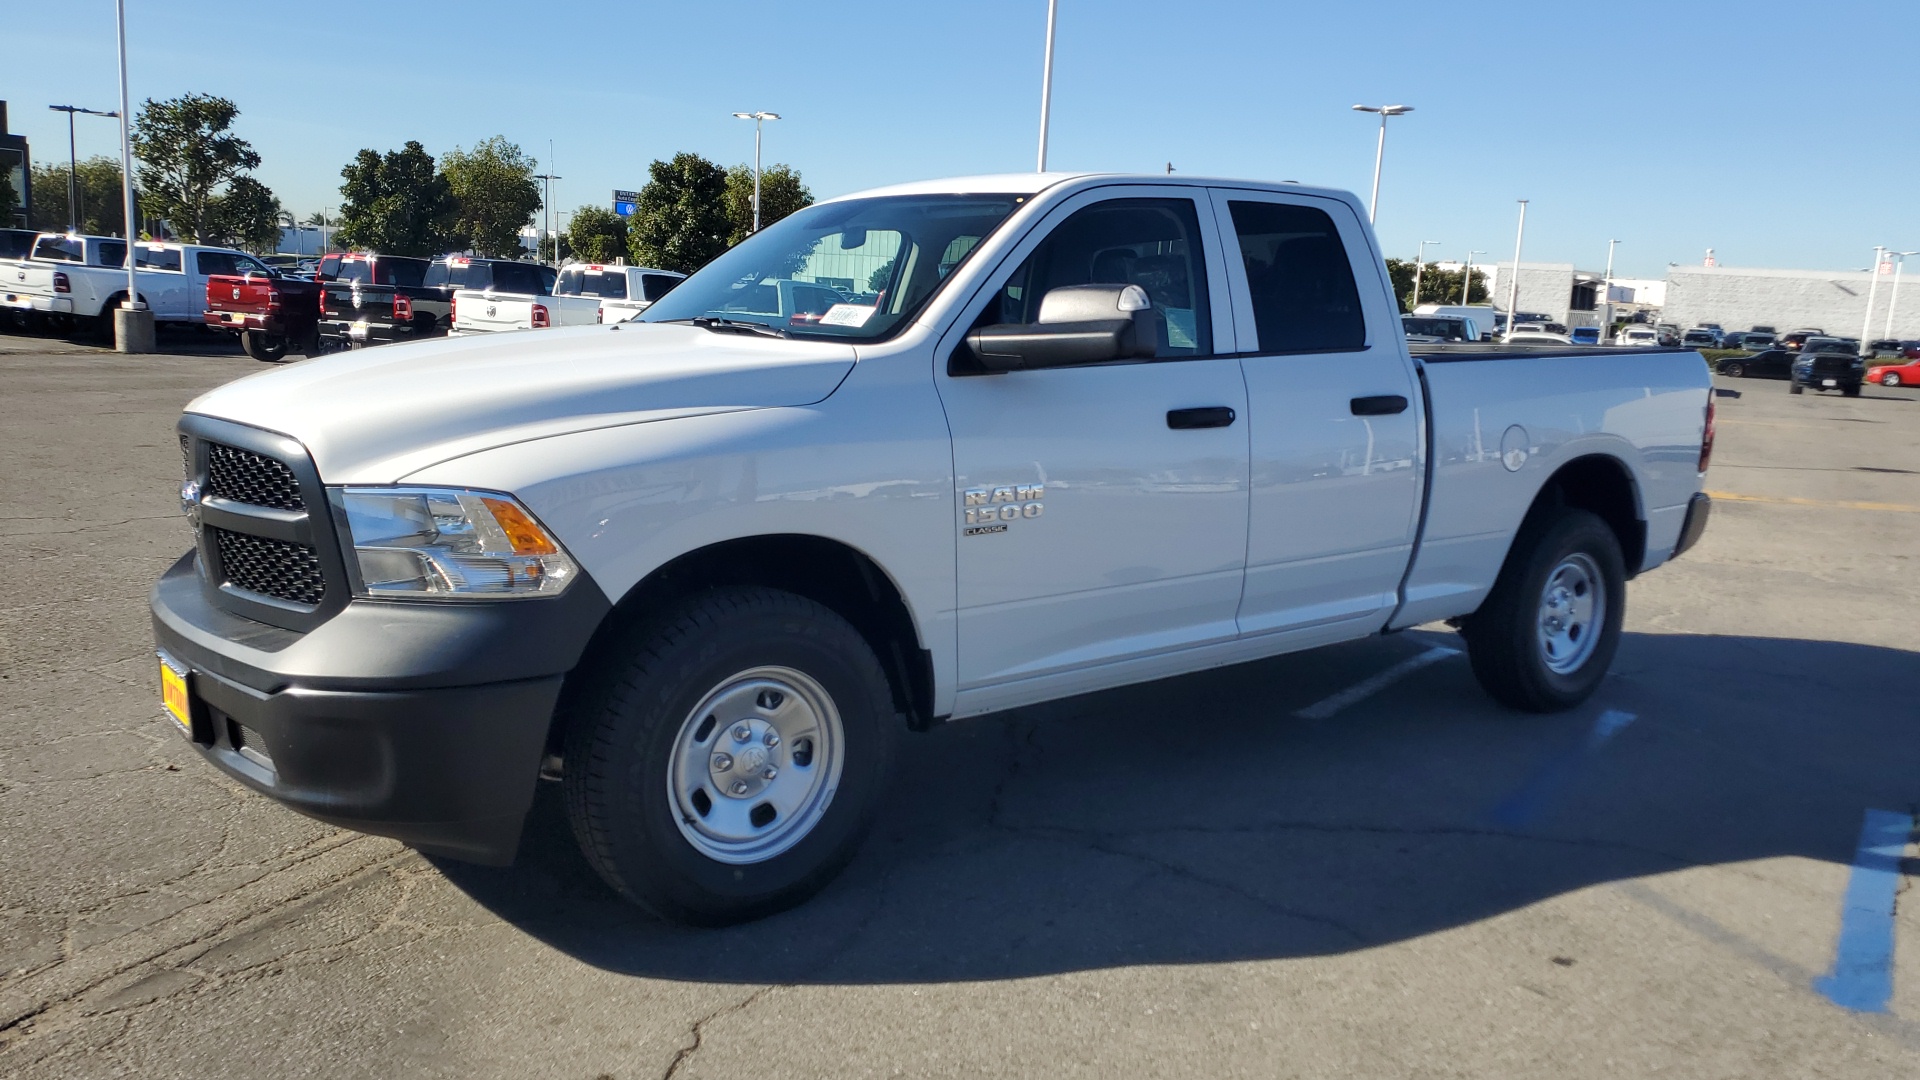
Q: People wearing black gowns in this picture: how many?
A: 0